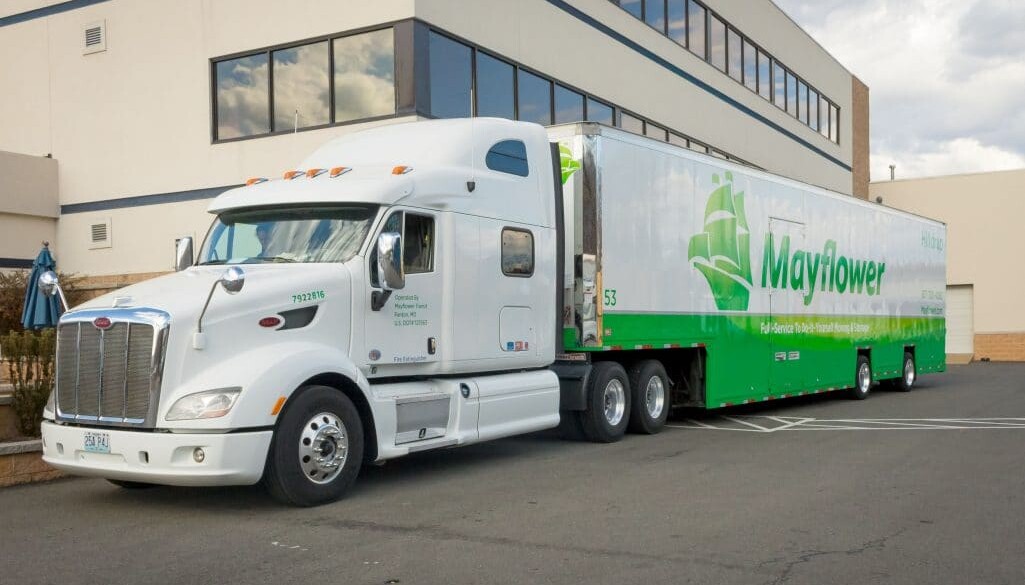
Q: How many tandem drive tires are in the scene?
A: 2